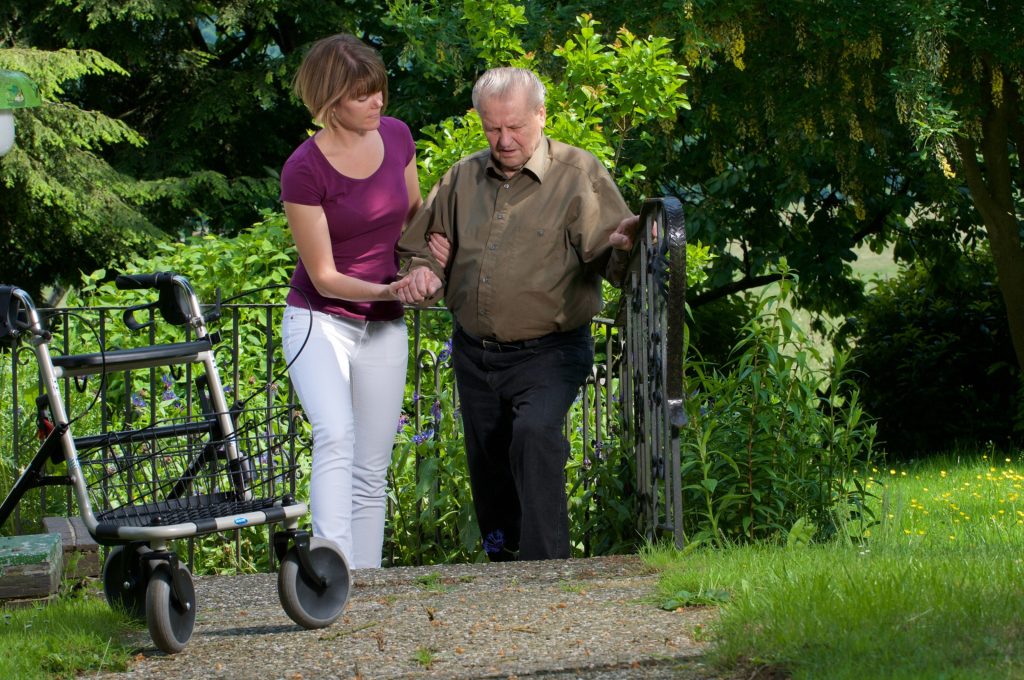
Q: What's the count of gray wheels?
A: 3